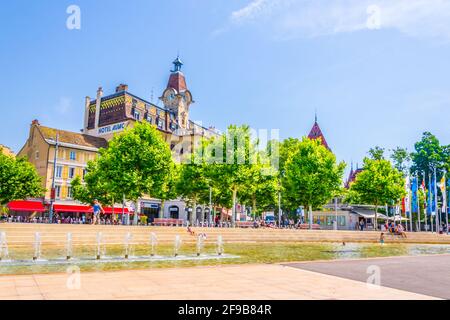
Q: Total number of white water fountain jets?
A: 9